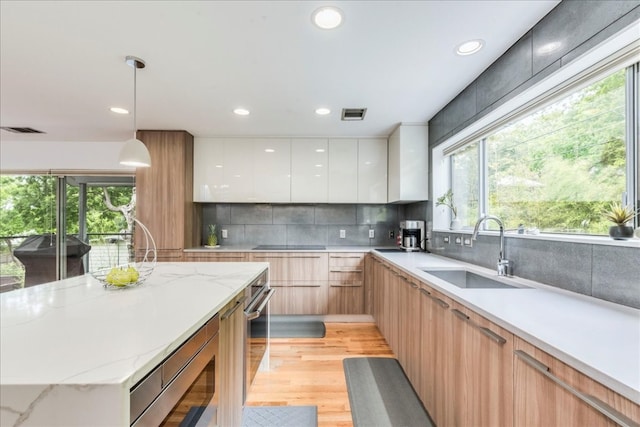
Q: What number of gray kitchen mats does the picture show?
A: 3